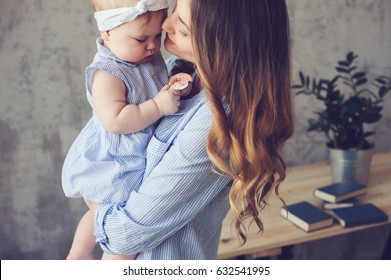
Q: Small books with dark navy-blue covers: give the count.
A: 4